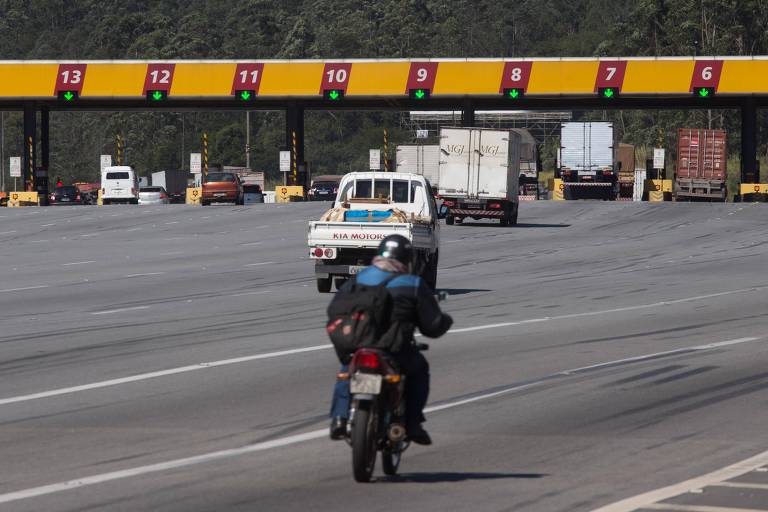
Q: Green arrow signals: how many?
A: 8